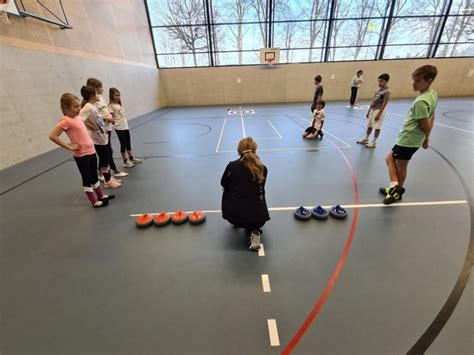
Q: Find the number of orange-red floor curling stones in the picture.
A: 4